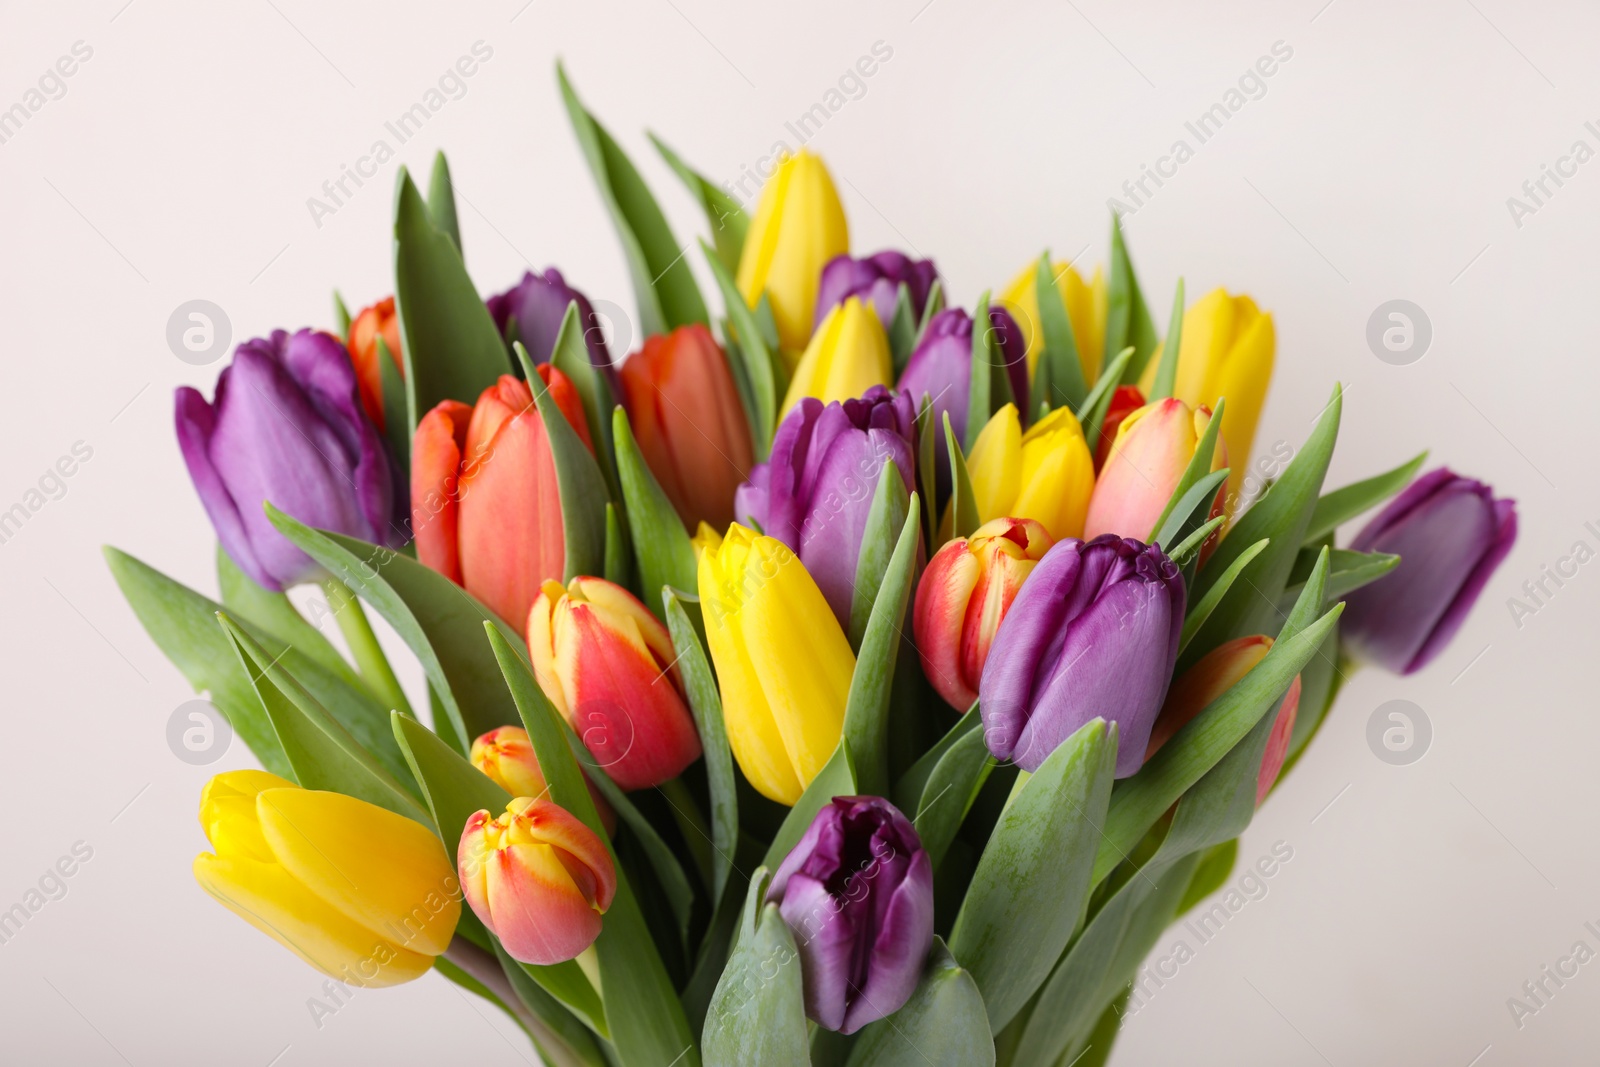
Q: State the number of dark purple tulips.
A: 8